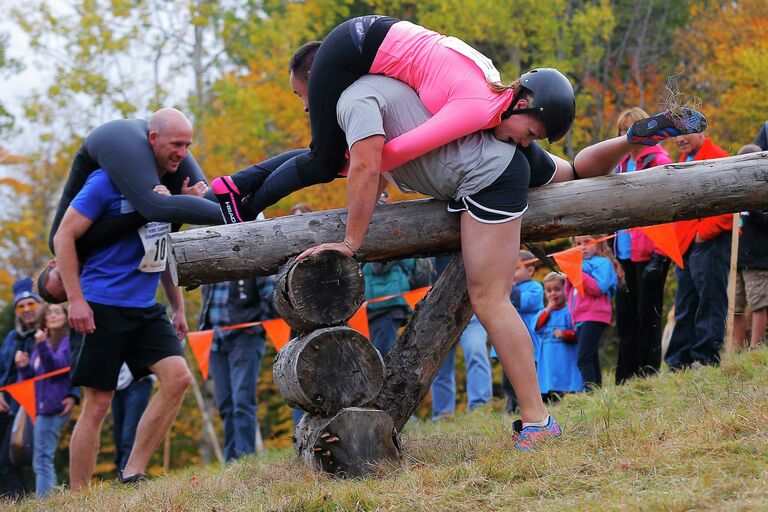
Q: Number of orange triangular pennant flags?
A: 7